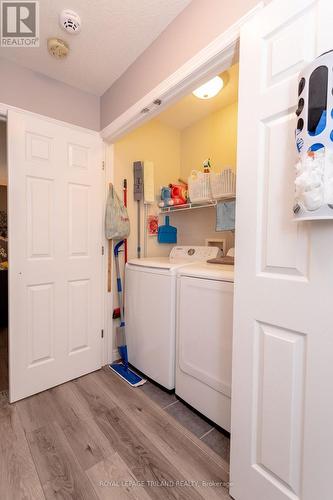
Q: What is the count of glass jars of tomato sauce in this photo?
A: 0